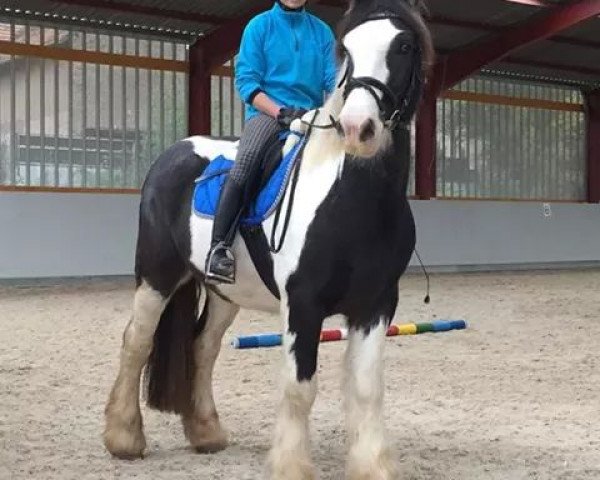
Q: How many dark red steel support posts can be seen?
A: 3